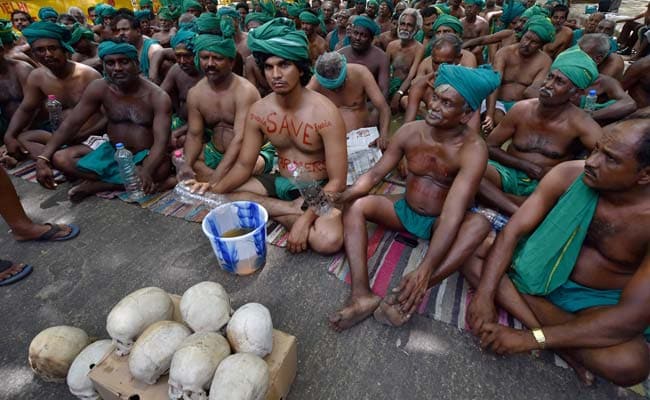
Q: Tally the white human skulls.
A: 8